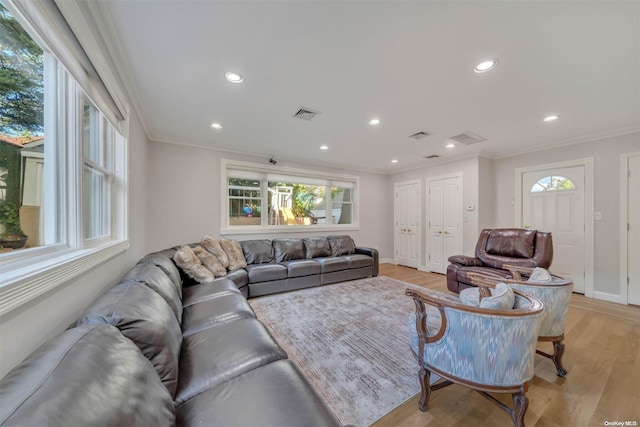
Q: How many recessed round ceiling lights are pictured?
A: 8